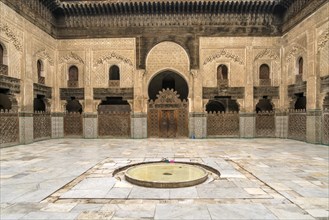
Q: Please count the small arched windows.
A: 7